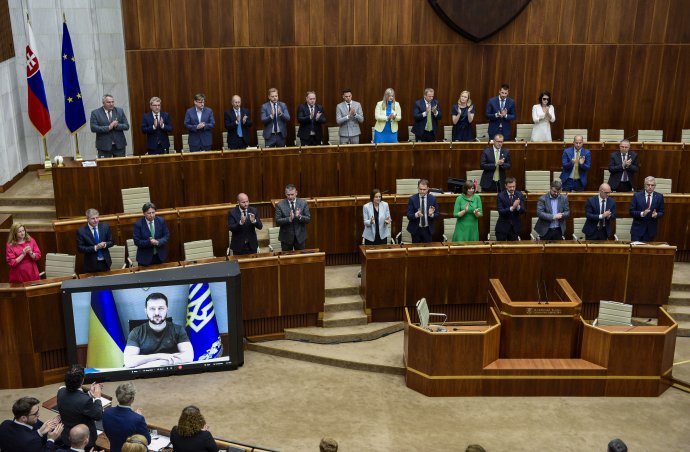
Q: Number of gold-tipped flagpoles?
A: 2